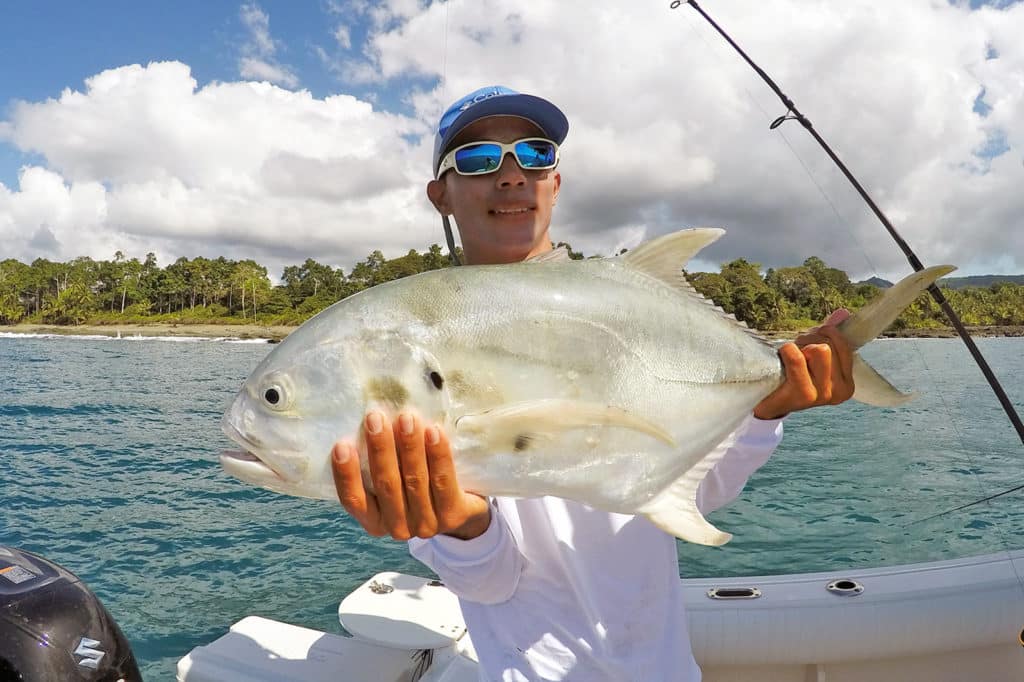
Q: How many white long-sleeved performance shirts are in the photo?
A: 1